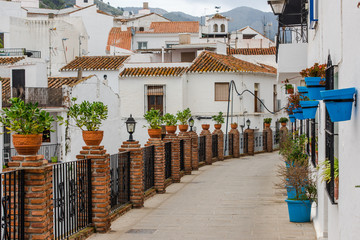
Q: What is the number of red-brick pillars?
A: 13